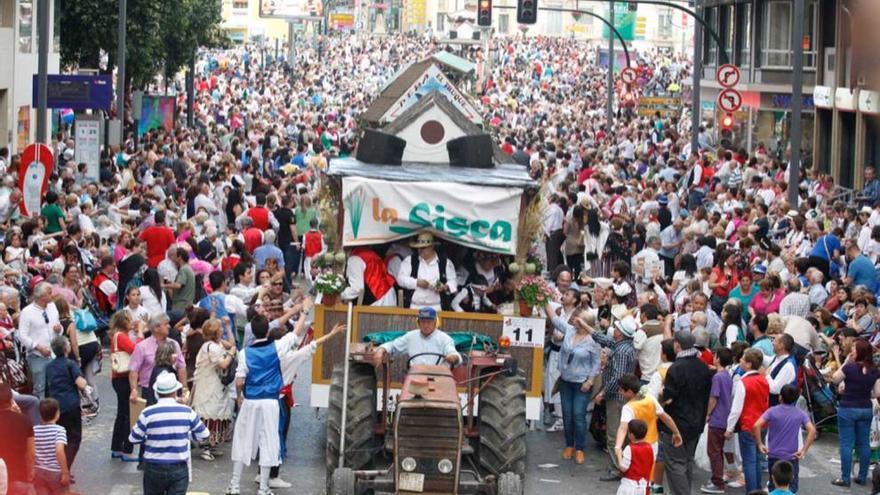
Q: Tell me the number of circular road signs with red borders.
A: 3